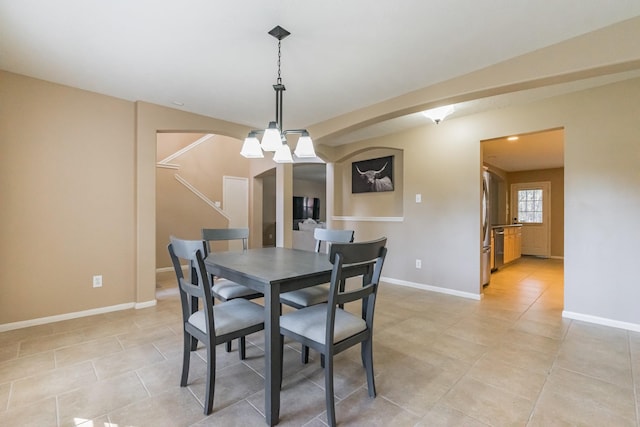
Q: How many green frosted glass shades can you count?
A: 0